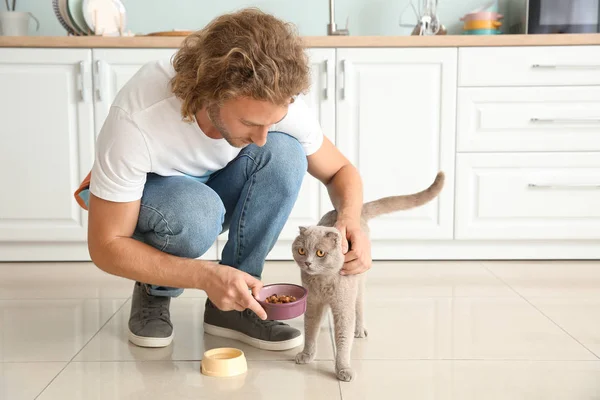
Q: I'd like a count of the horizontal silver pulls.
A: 3